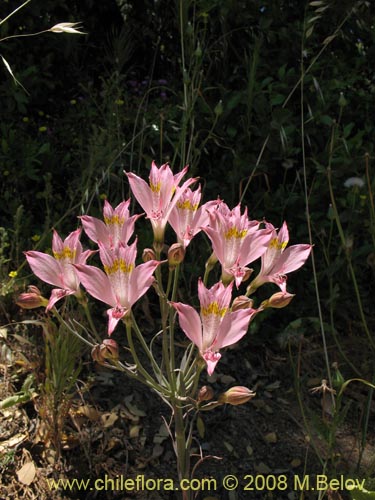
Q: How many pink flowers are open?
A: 8